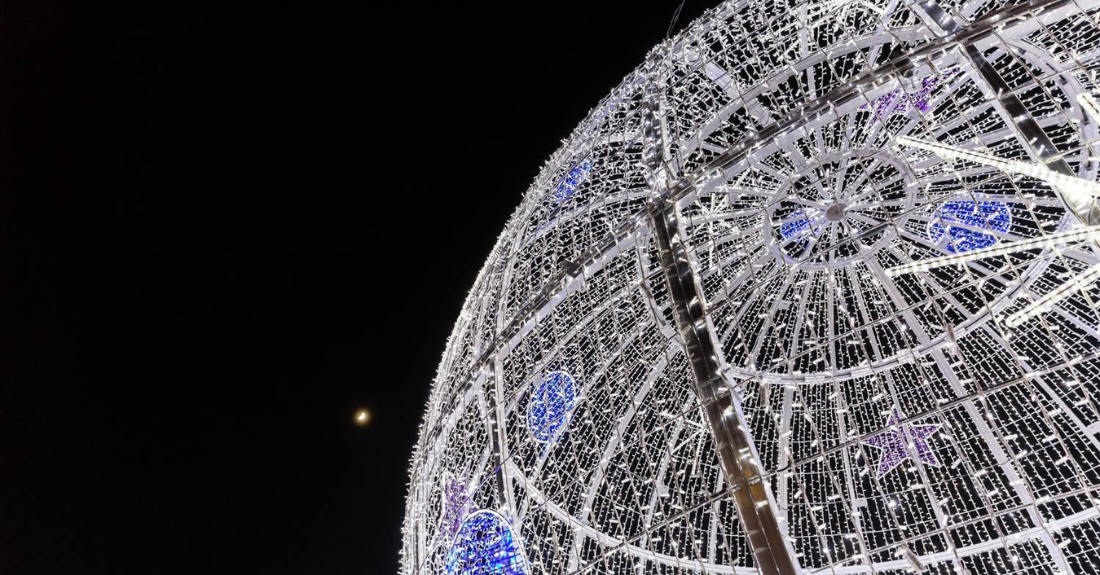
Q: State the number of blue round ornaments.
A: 5